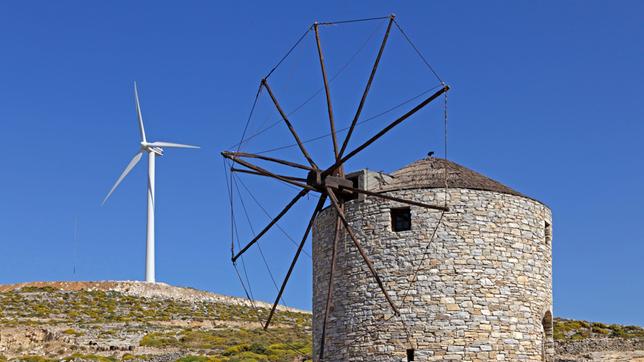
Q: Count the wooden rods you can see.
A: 12